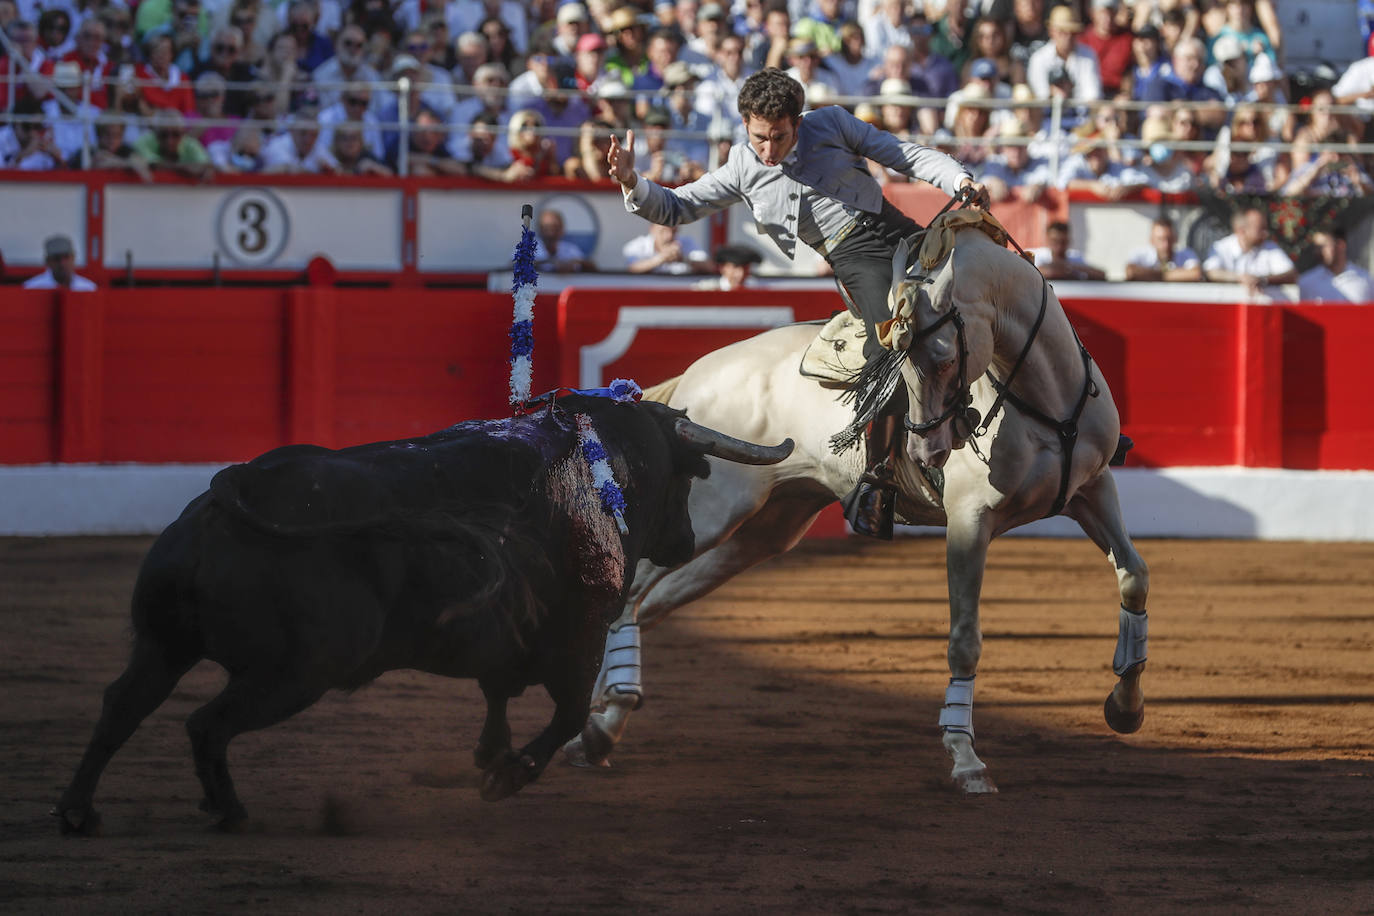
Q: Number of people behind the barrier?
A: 8